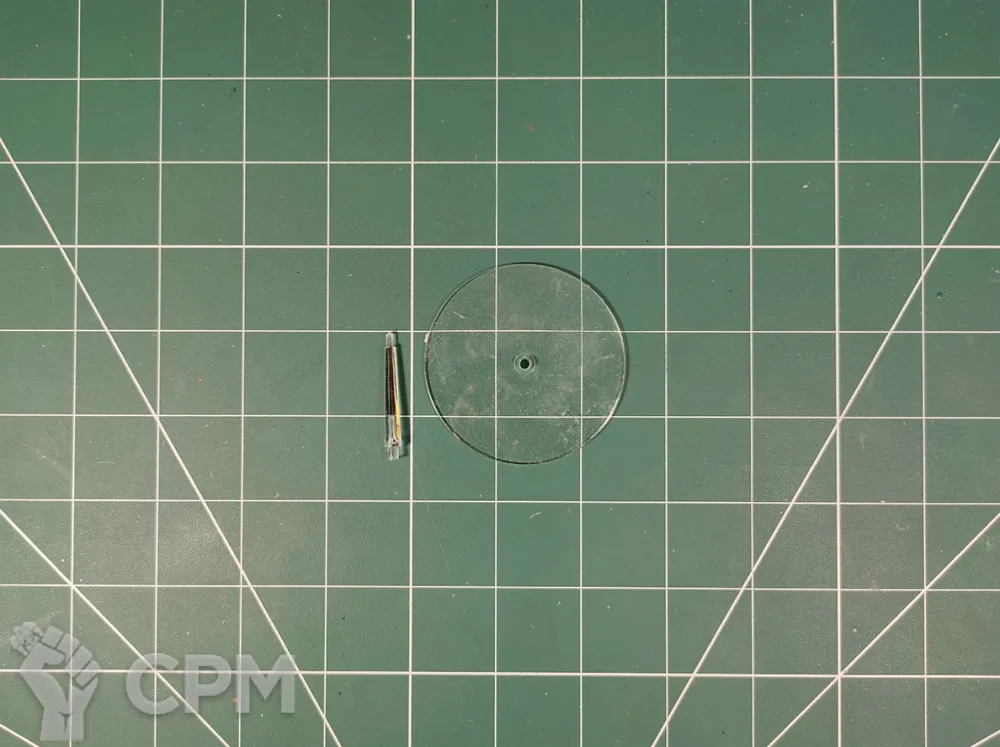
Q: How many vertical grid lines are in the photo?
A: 11